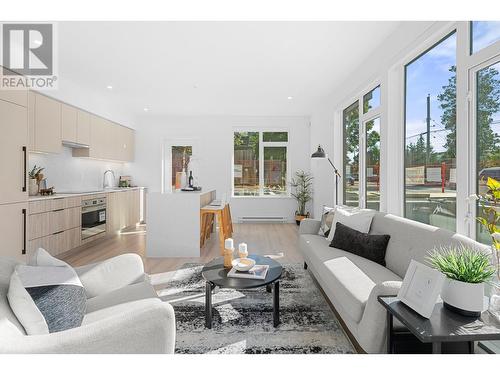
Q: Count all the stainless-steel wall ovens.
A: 1